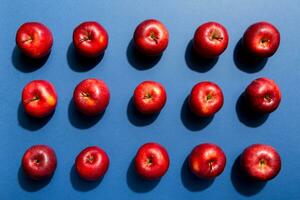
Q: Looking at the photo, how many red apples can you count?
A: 15